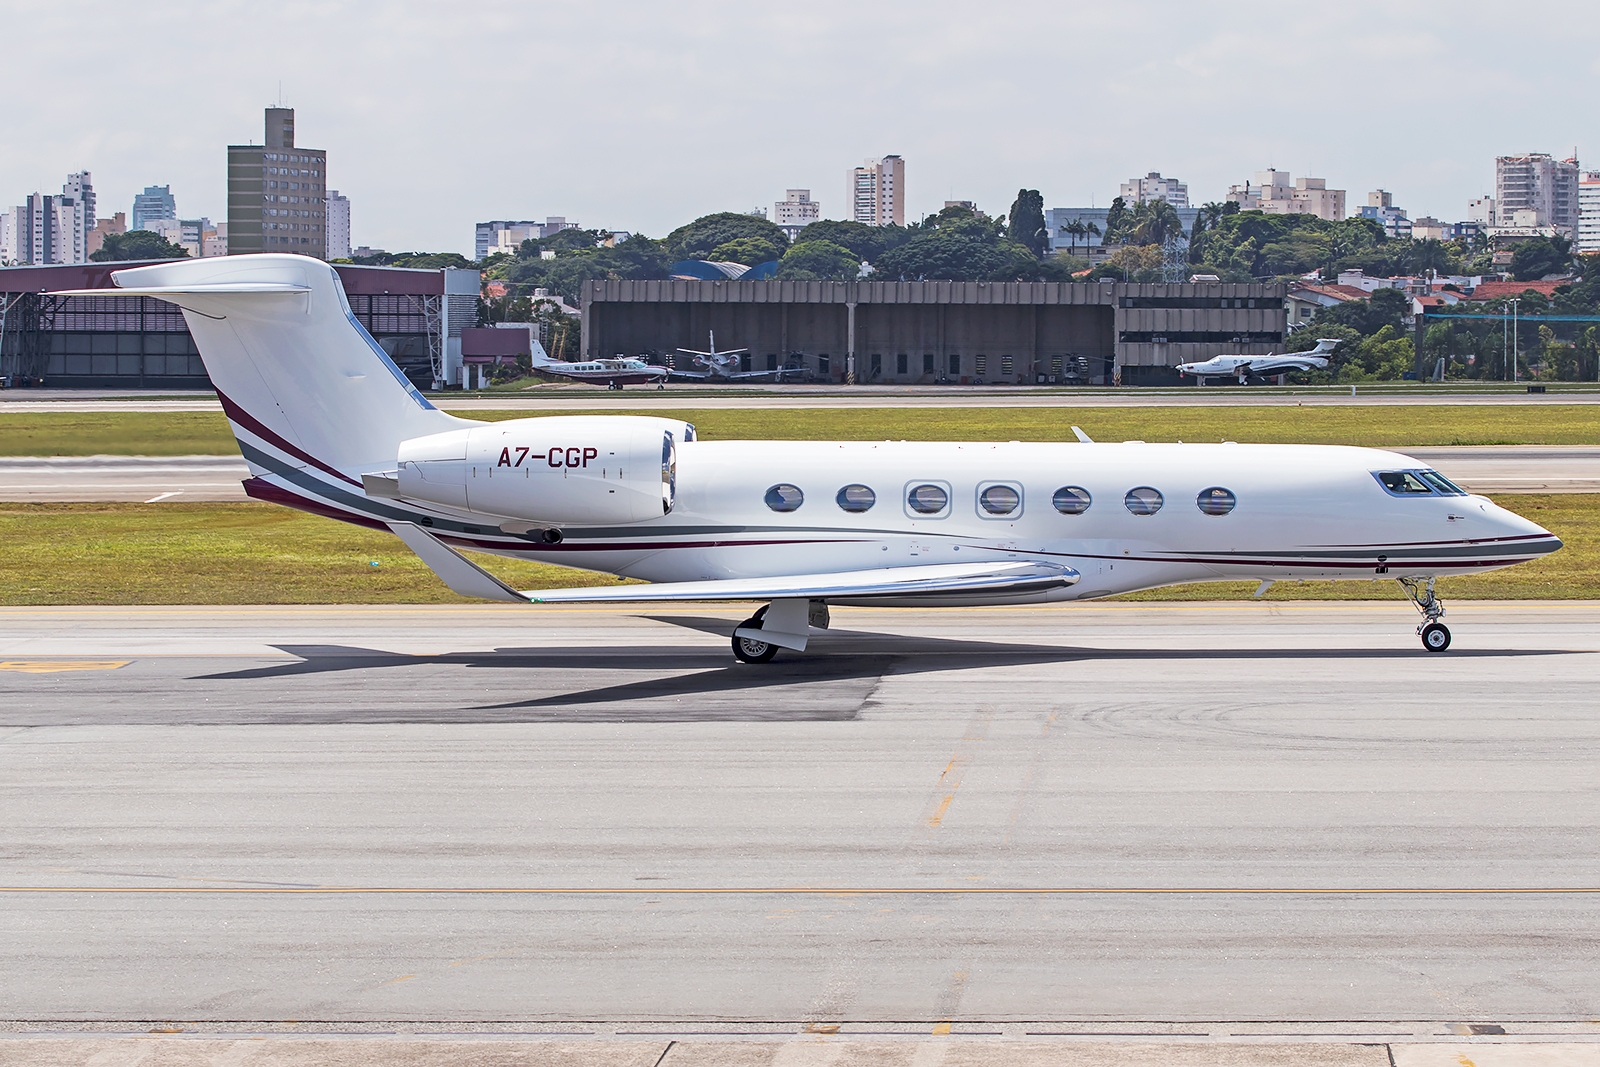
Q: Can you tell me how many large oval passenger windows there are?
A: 7